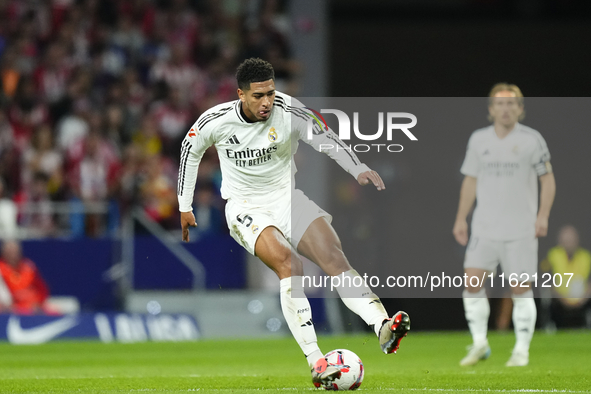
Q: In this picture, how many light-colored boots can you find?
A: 2